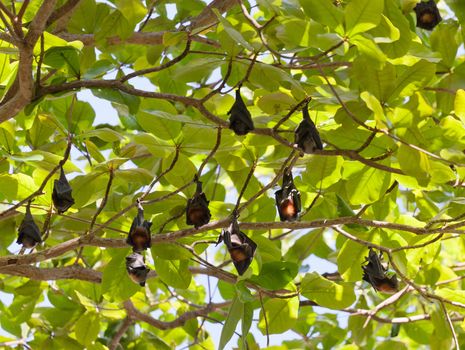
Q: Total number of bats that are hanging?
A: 11